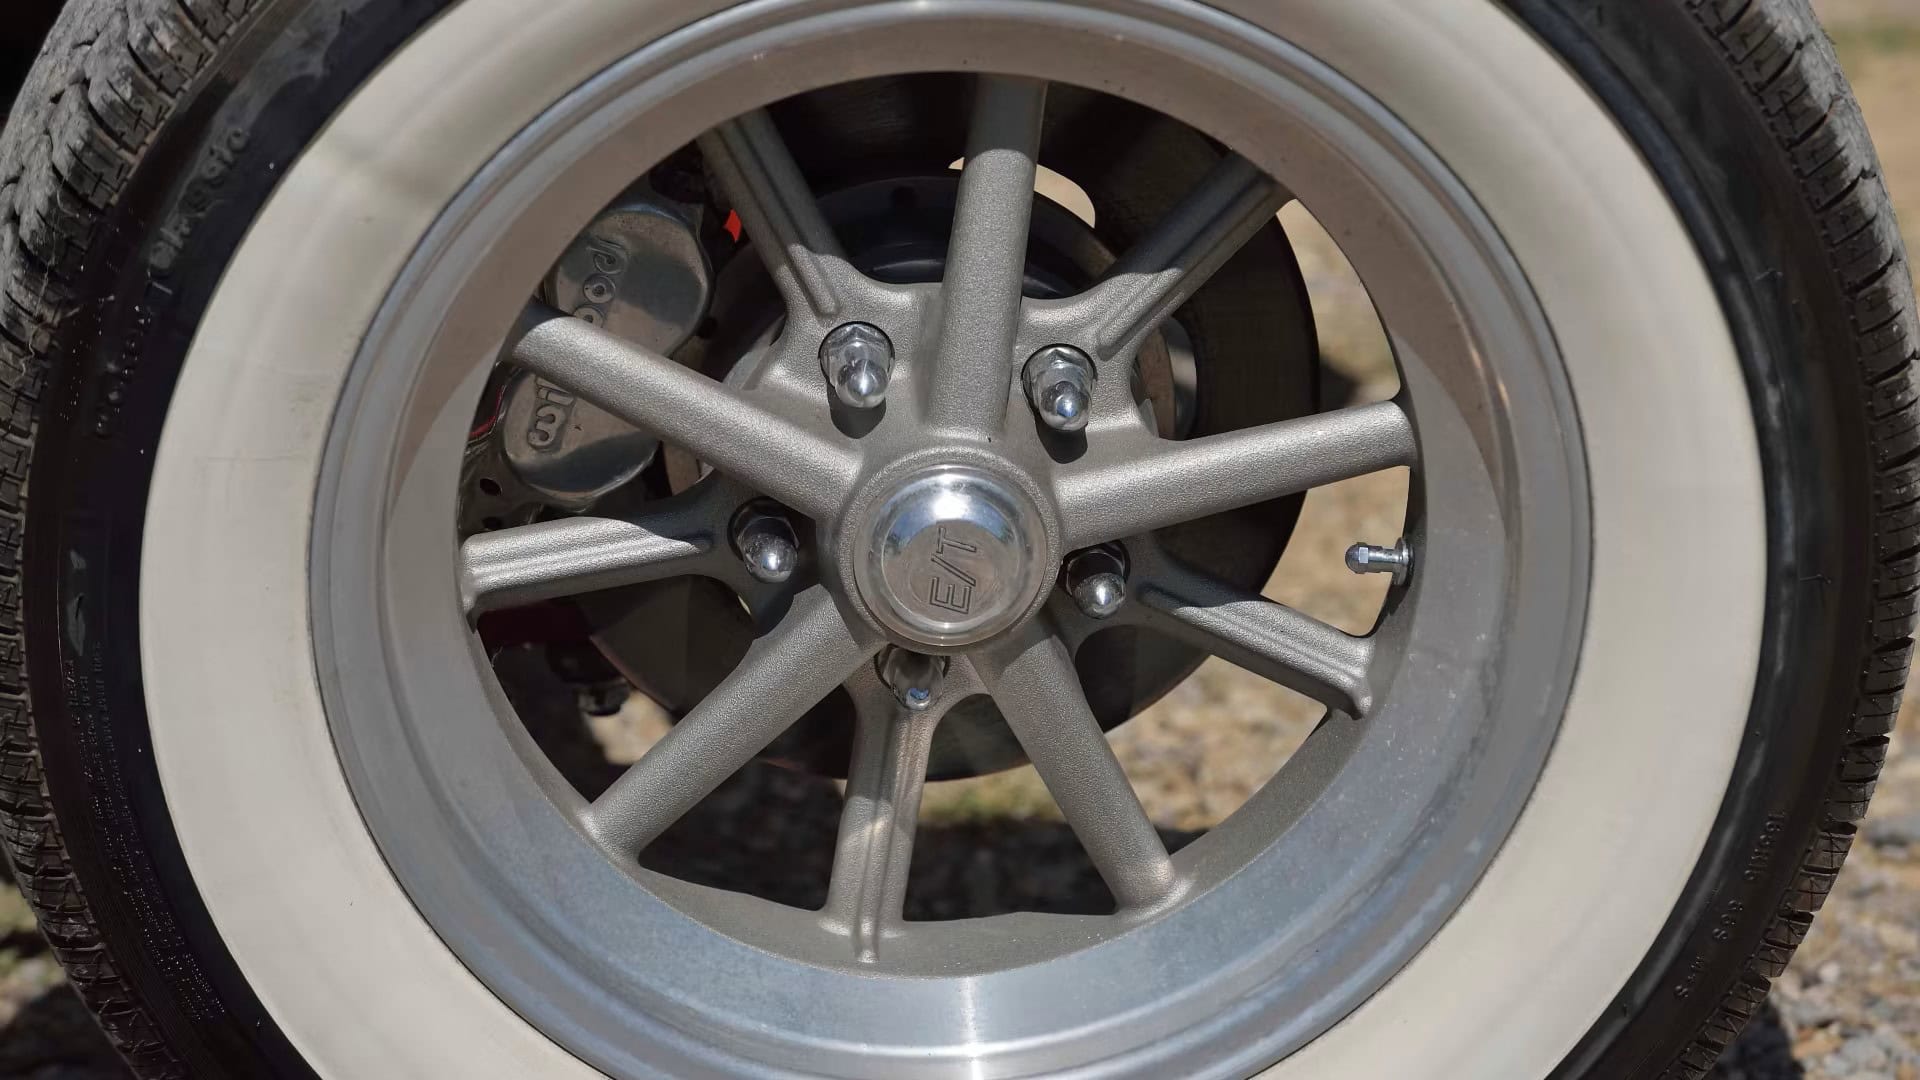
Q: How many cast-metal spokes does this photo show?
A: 10